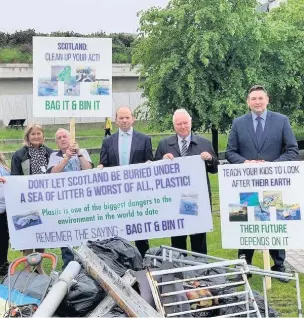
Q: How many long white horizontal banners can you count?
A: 1